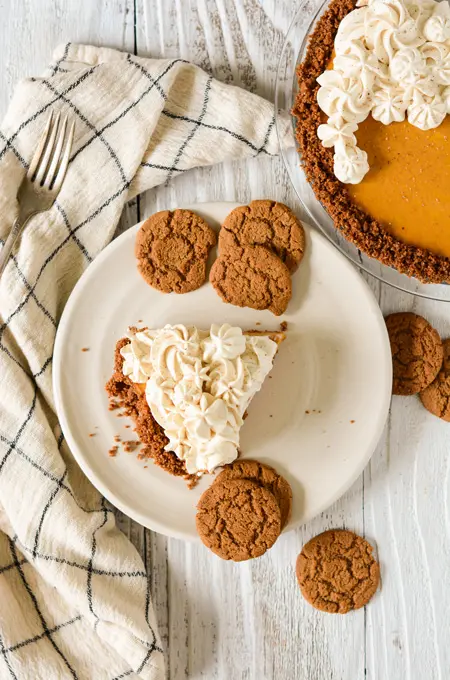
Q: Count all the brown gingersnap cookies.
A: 8